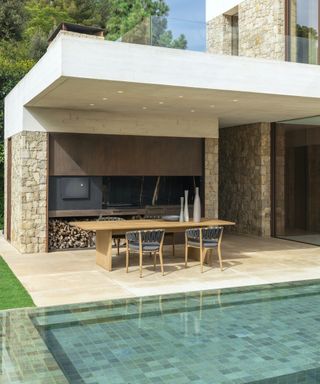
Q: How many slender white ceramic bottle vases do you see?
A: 3